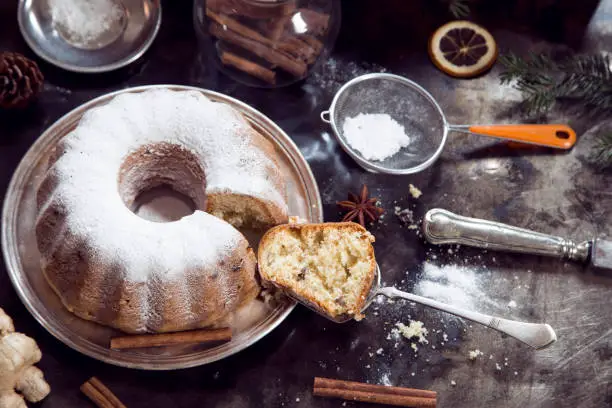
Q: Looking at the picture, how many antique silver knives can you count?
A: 1